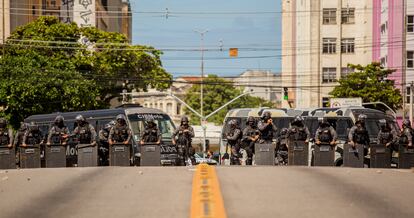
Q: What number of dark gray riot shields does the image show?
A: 12